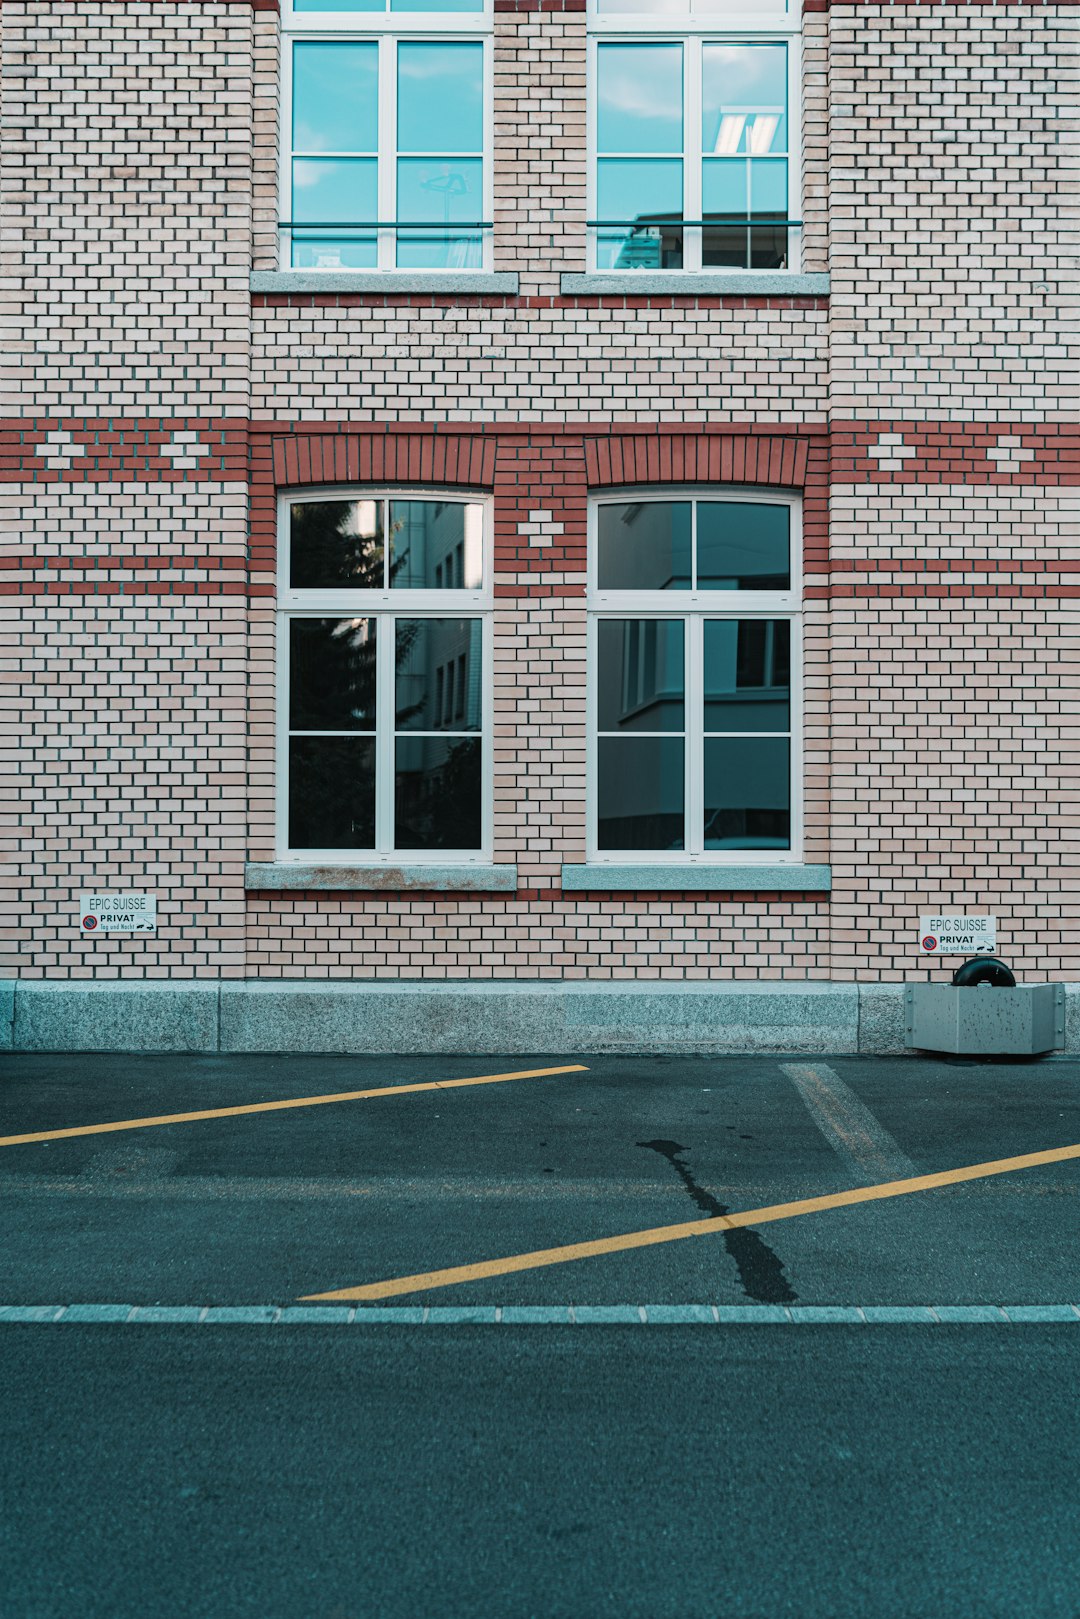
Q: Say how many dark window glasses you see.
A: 12